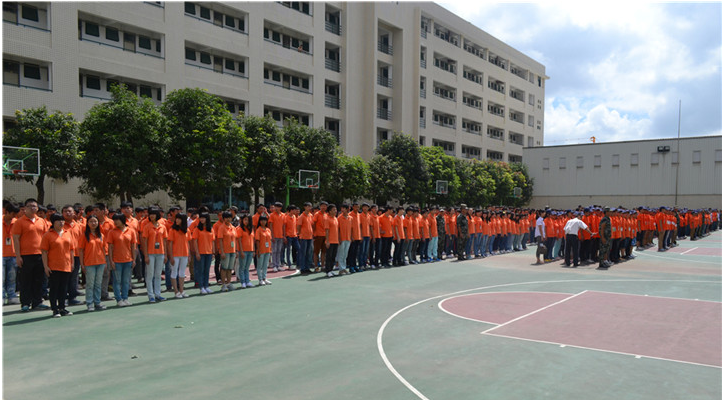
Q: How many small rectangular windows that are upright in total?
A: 10